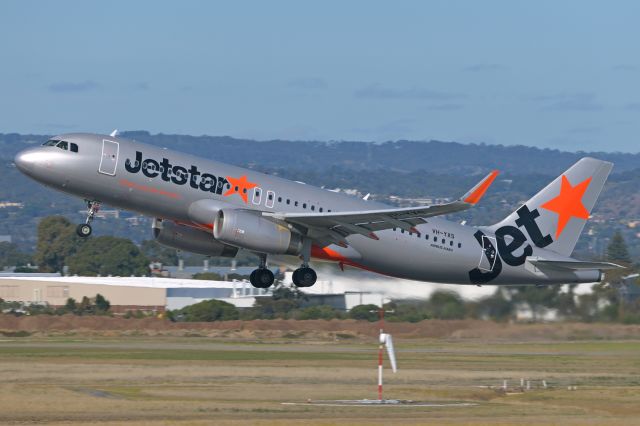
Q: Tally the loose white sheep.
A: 0